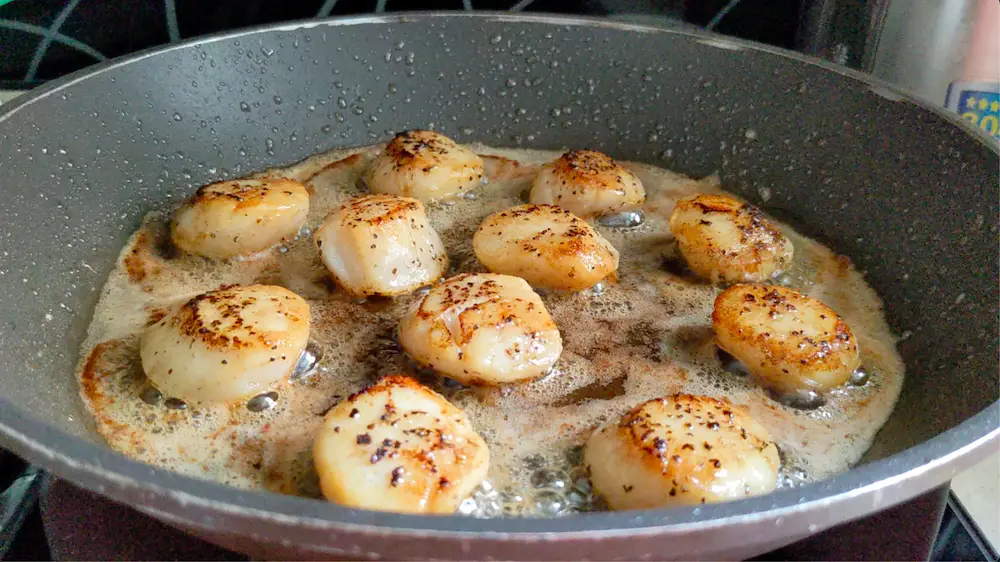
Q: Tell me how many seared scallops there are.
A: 11